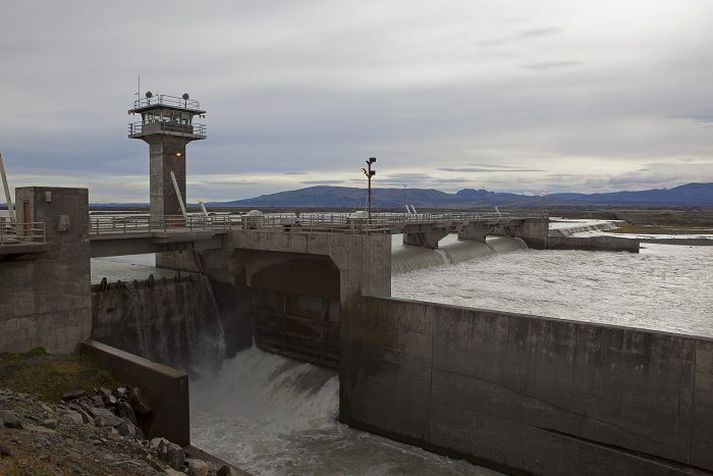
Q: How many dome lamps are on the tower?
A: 2